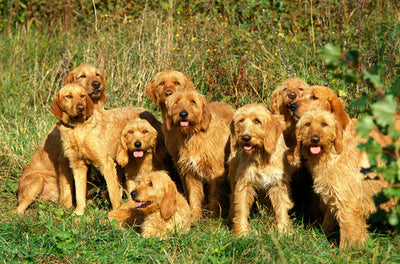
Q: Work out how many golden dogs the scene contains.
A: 10